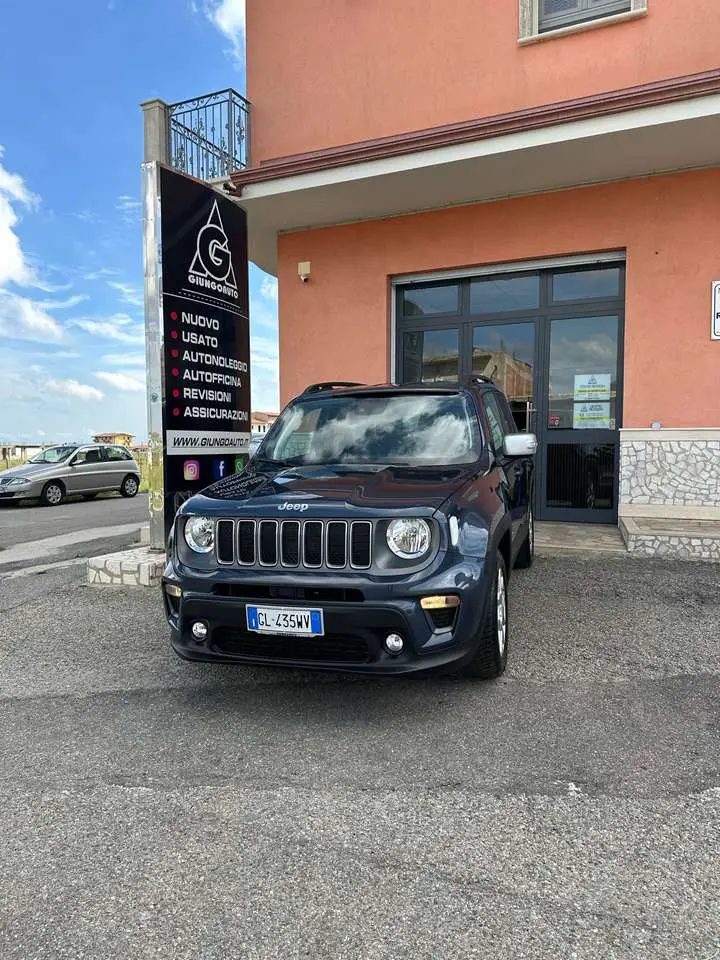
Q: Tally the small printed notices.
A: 2